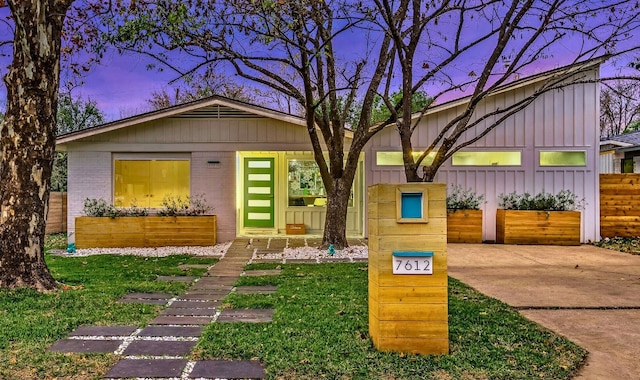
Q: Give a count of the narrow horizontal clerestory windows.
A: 3